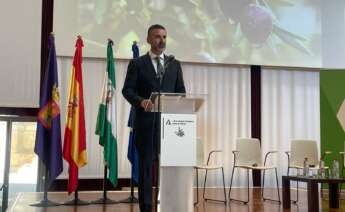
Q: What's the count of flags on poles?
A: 4